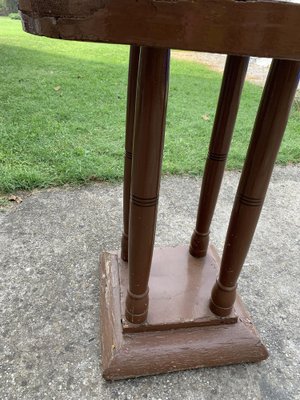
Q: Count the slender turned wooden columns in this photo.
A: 4